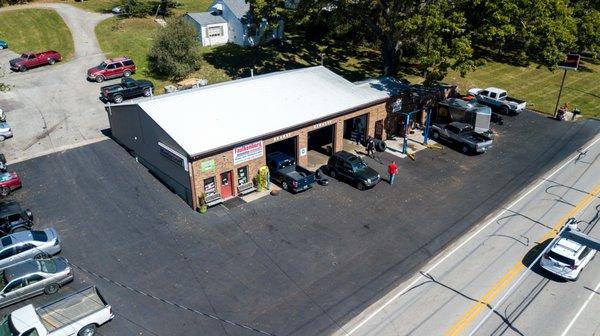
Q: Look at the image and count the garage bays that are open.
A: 3